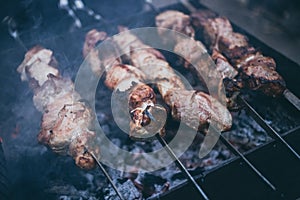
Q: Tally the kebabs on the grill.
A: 5